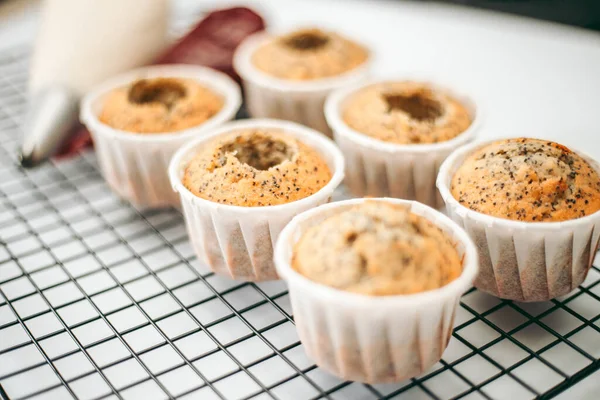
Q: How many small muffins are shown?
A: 6